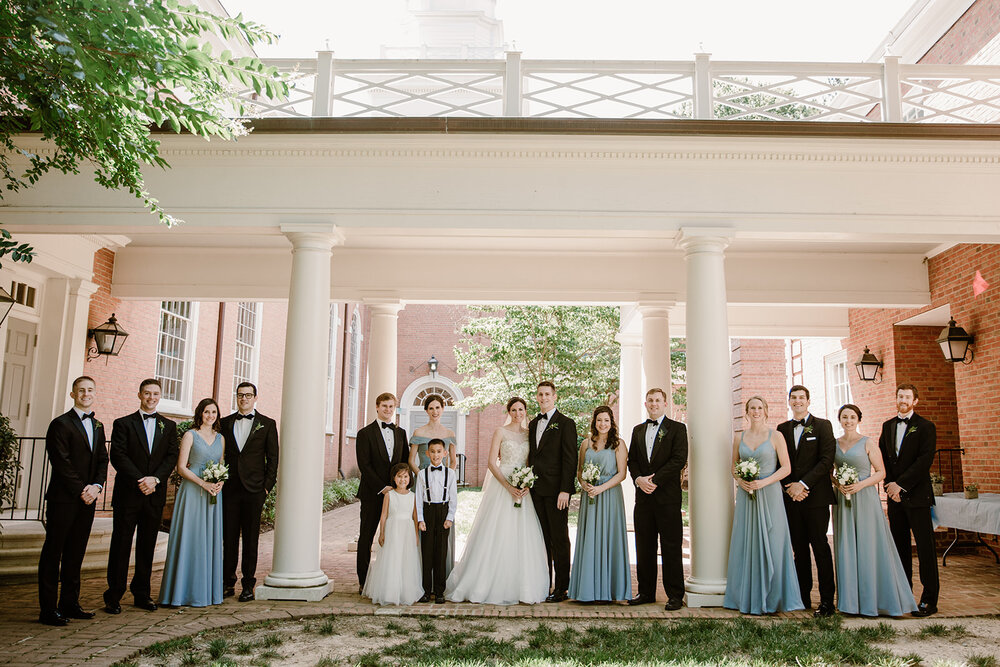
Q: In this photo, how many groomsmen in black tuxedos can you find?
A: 7